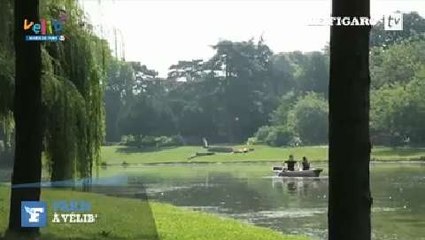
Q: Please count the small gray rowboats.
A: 1